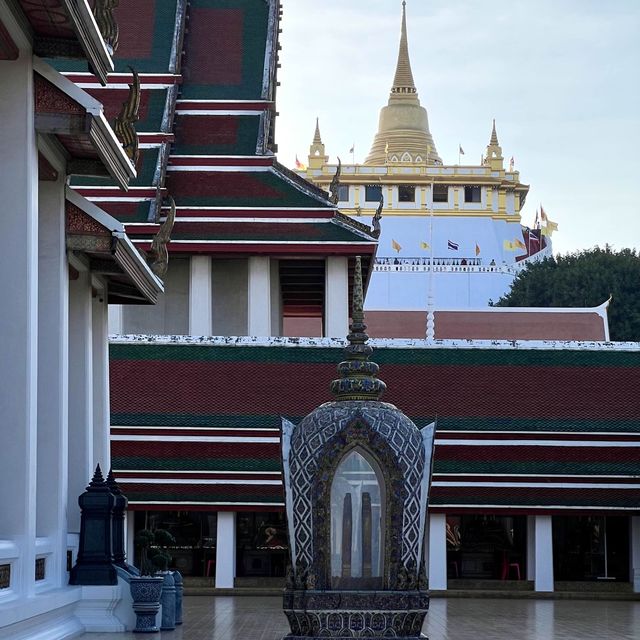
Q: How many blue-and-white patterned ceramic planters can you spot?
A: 1